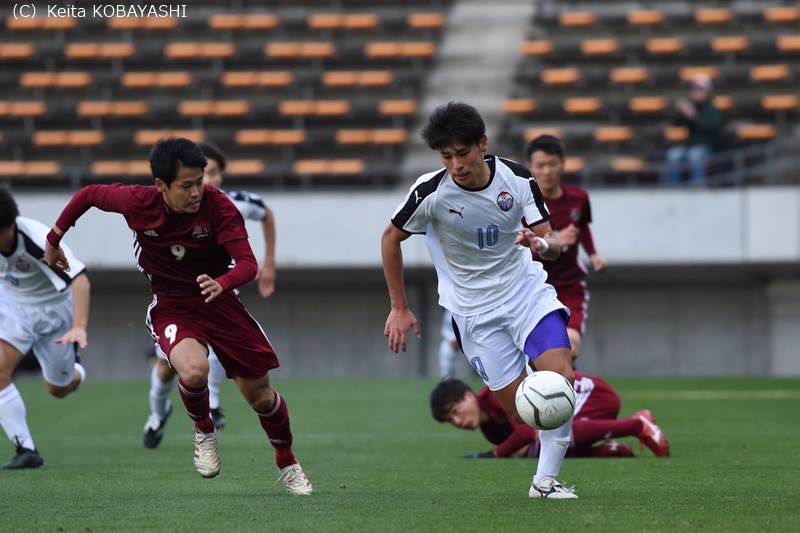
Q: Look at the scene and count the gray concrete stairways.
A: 1